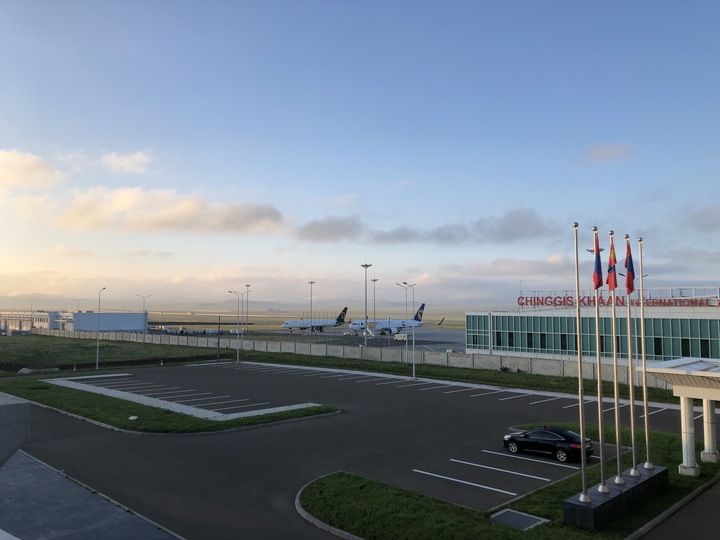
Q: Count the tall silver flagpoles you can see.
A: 5